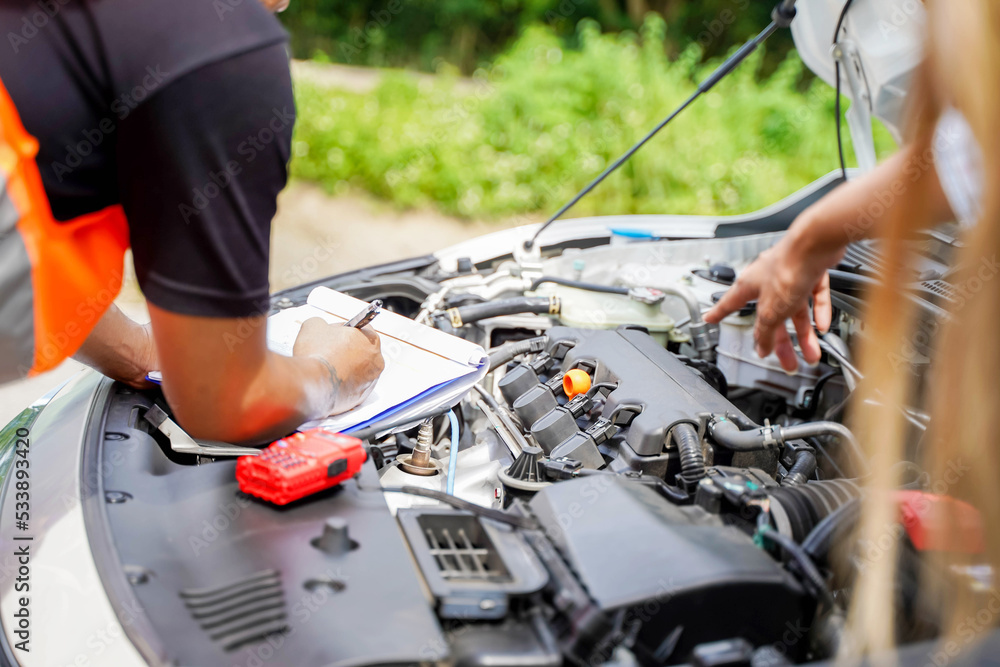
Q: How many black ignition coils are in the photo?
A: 4